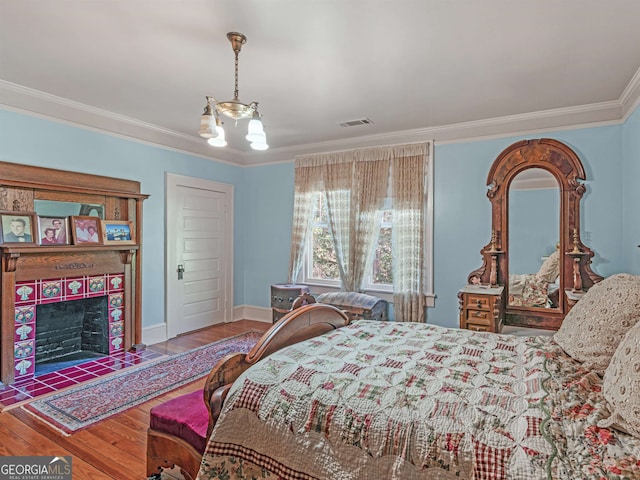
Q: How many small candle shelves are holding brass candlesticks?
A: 2